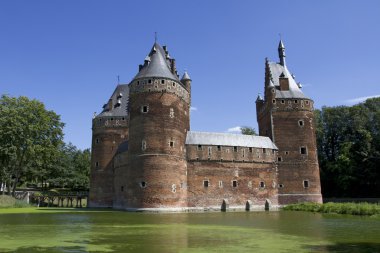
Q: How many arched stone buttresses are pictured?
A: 3